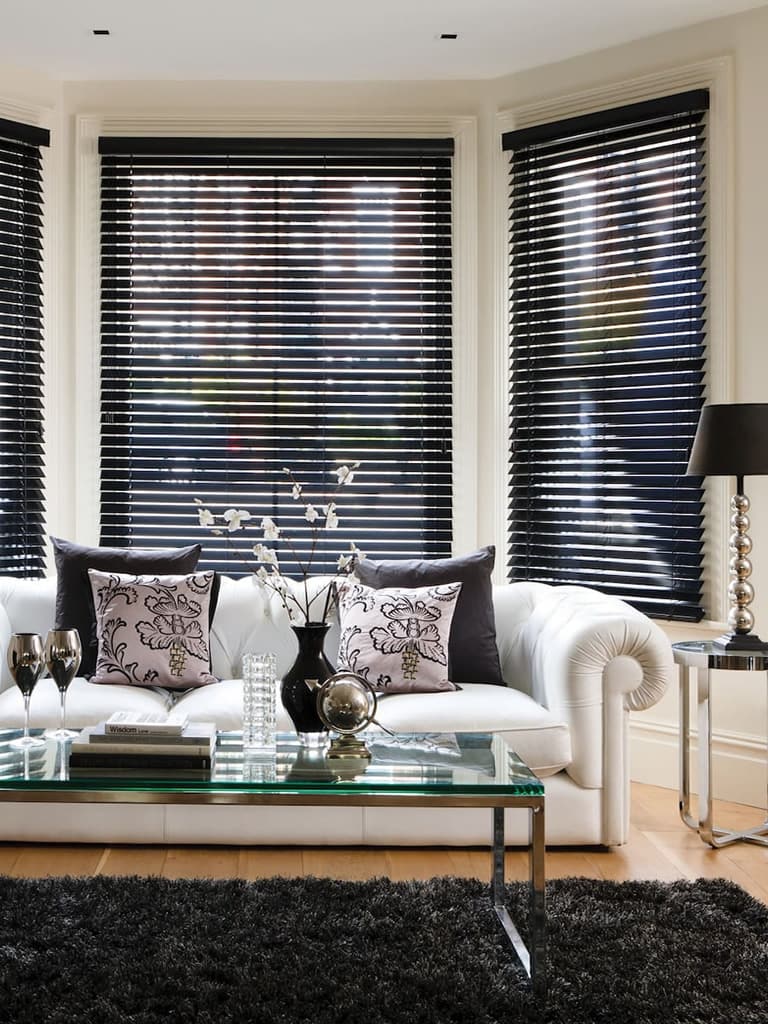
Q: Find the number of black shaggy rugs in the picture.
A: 1